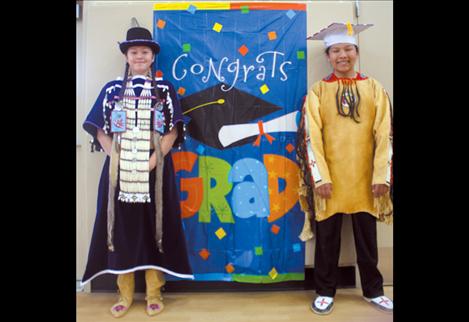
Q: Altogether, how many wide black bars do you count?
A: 2